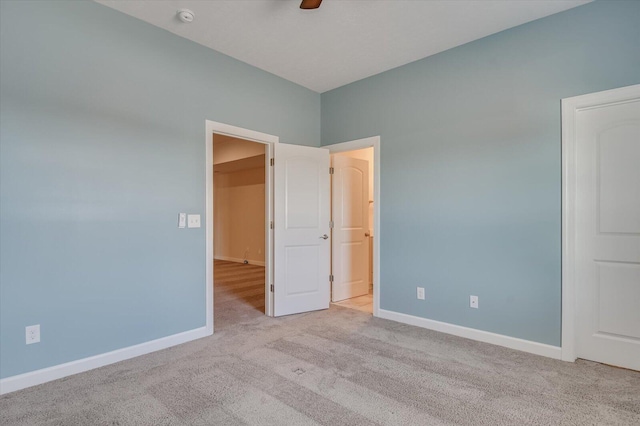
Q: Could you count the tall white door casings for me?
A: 3